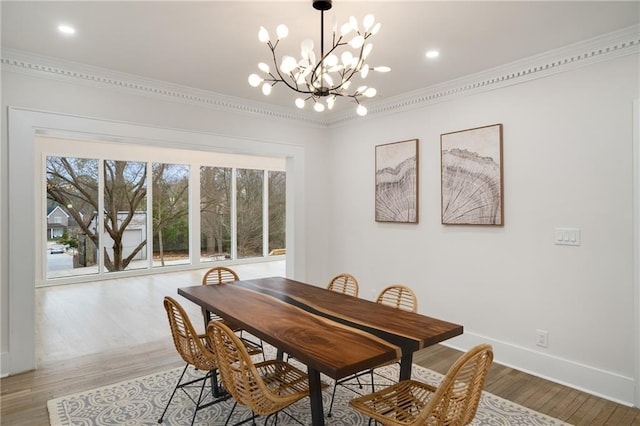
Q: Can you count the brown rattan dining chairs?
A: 6